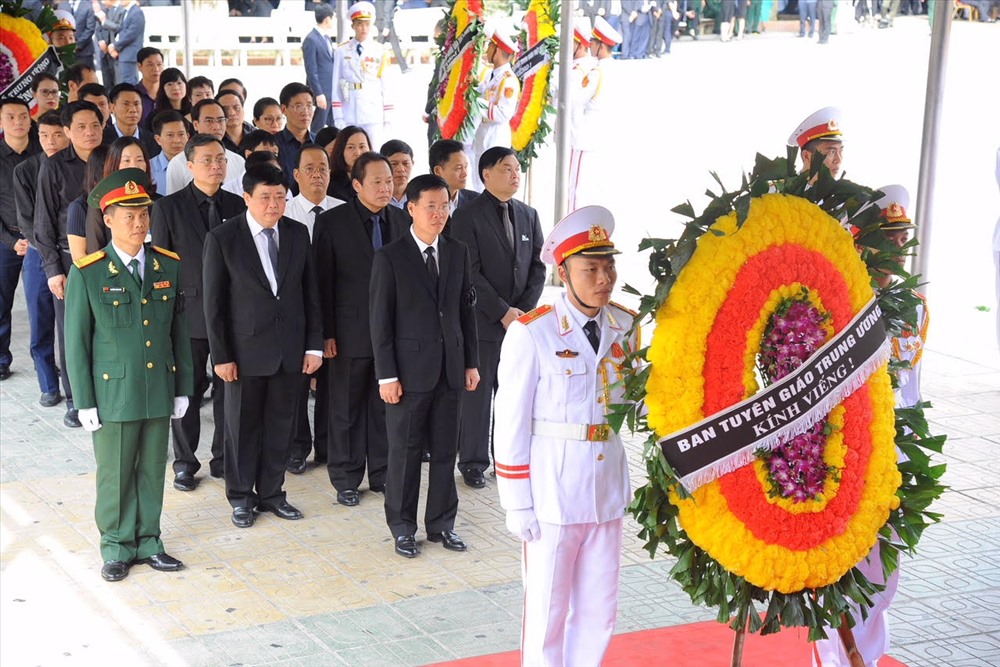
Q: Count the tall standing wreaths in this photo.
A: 4